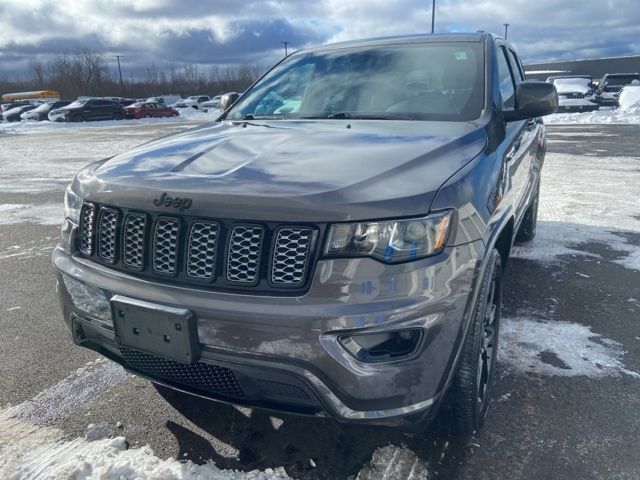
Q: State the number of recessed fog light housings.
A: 1